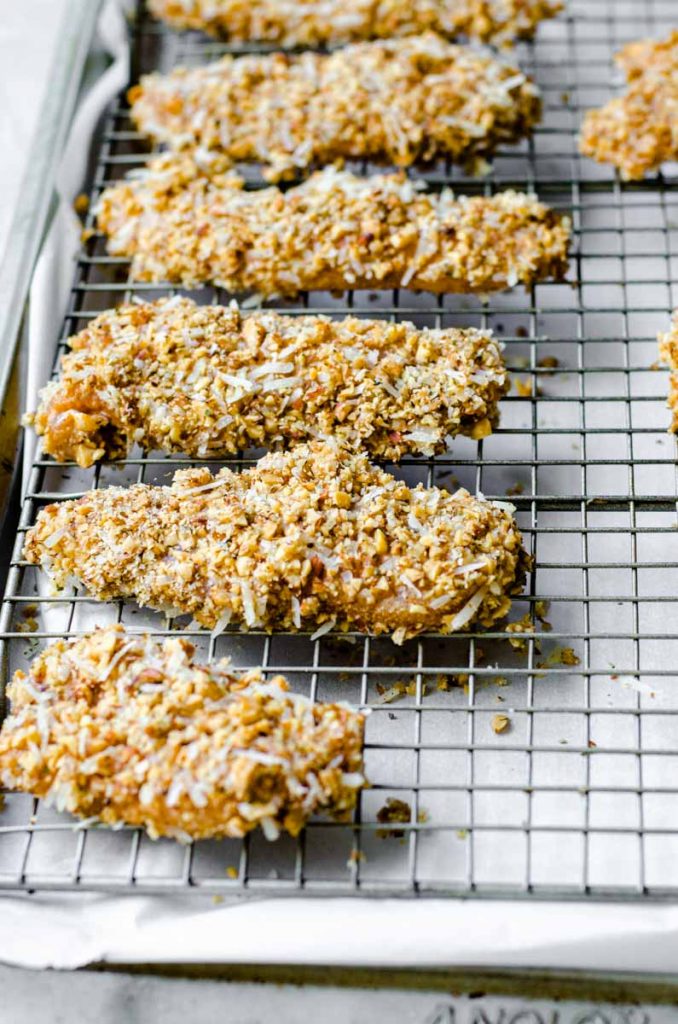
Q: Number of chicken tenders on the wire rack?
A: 8